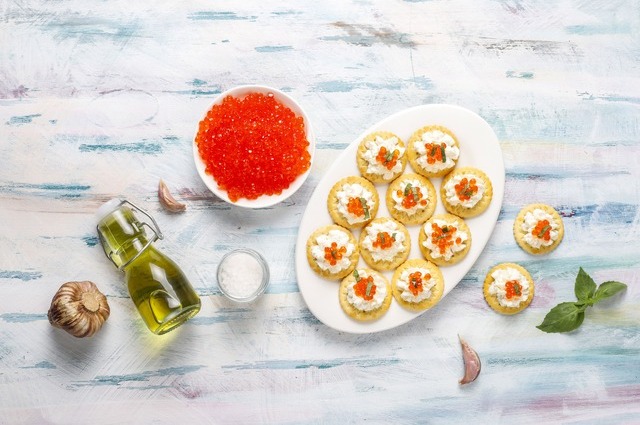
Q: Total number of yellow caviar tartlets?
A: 12